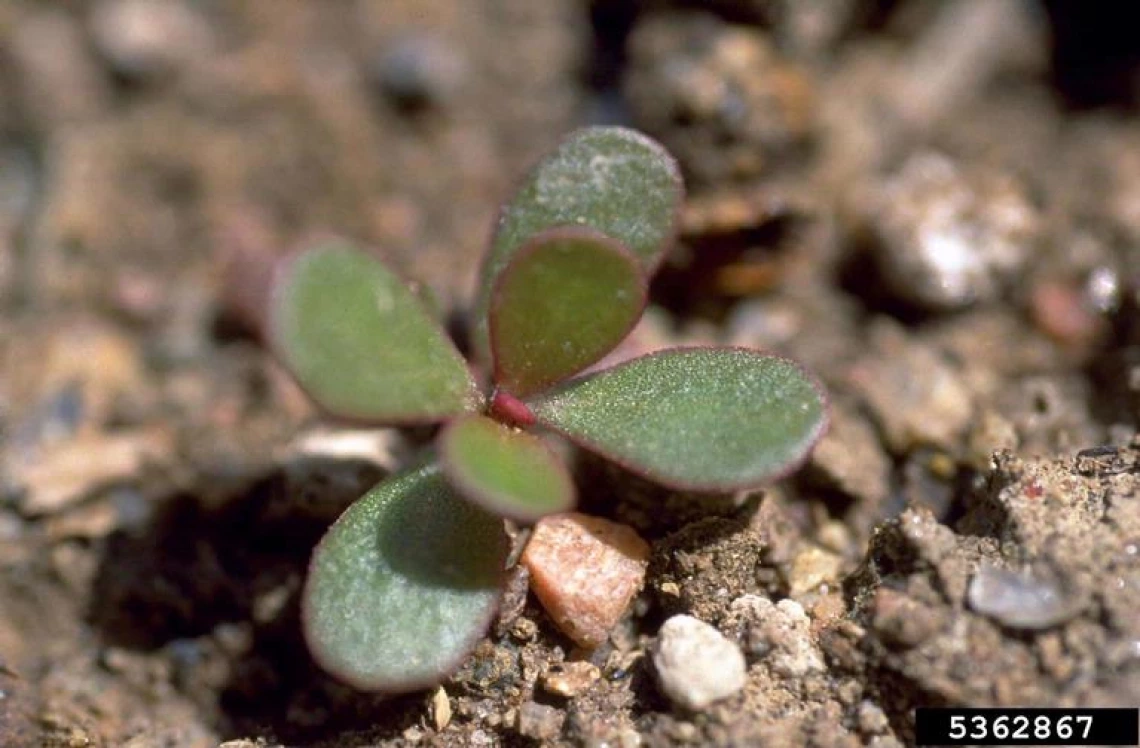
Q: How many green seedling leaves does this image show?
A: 6